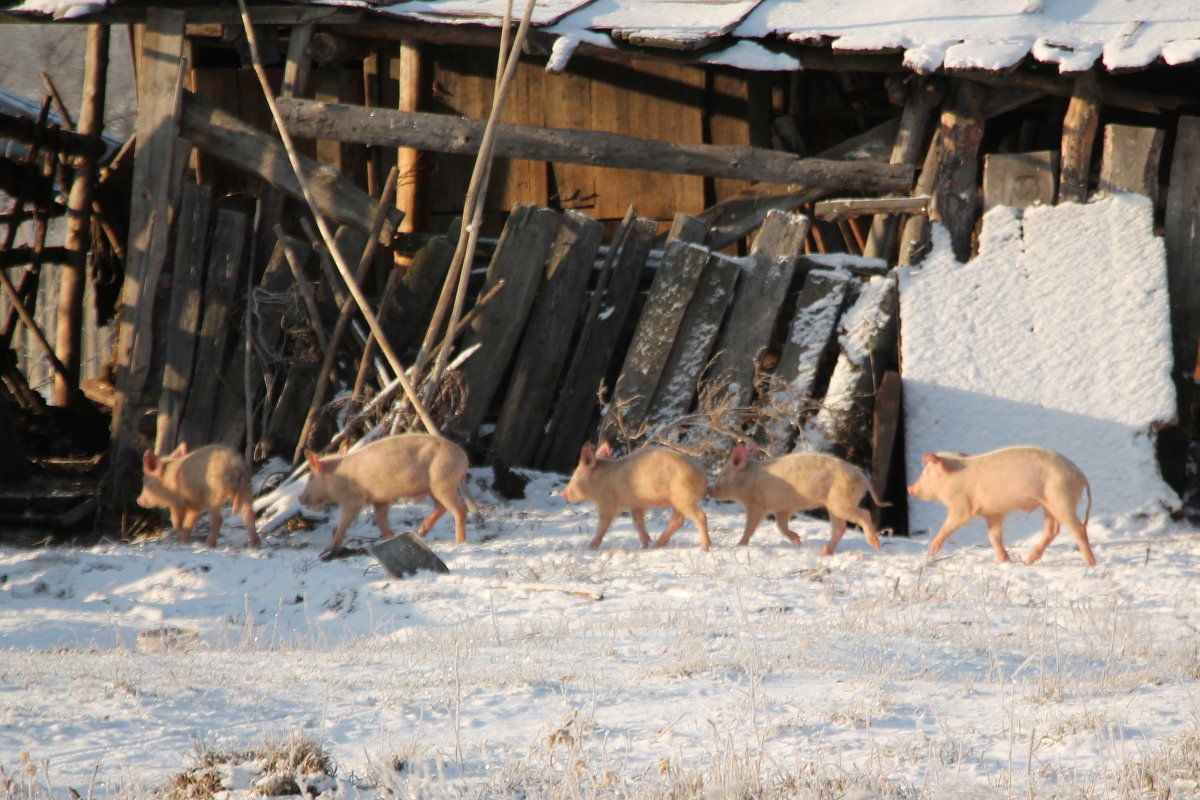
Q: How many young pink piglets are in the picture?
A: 5